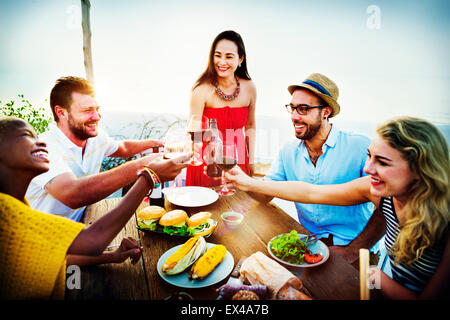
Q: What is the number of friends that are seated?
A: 4